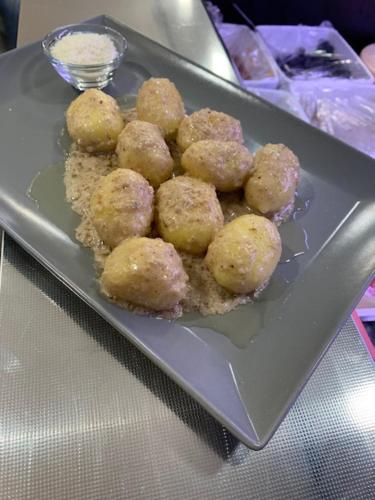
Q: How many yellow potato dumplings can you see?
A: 10